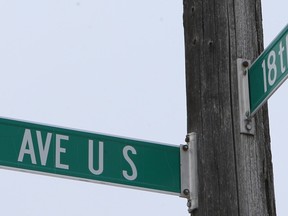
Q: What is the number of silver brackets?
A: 2